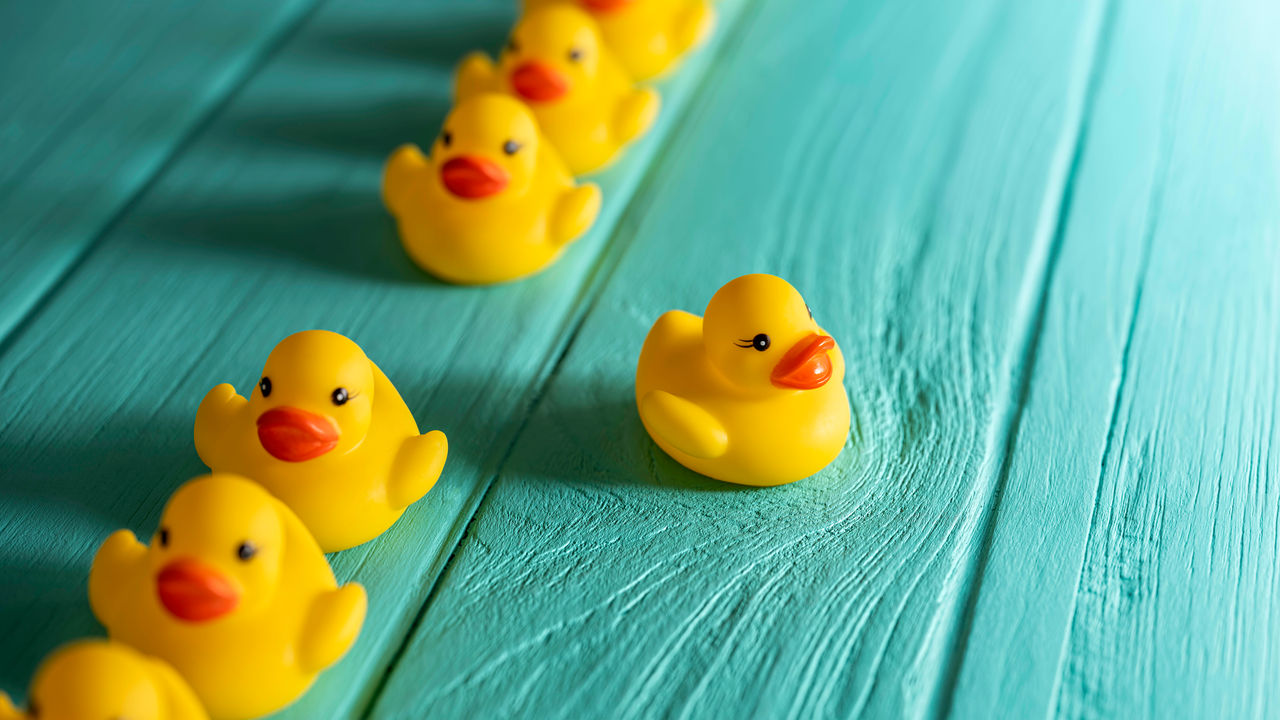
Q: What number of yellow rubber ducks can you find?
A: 7